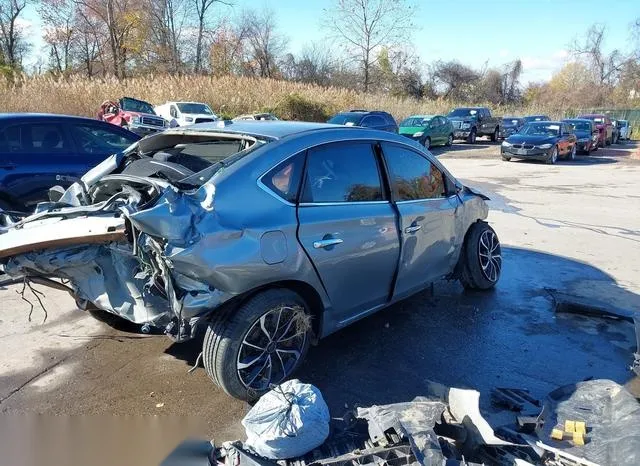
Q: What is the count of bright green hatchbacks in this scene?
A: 1